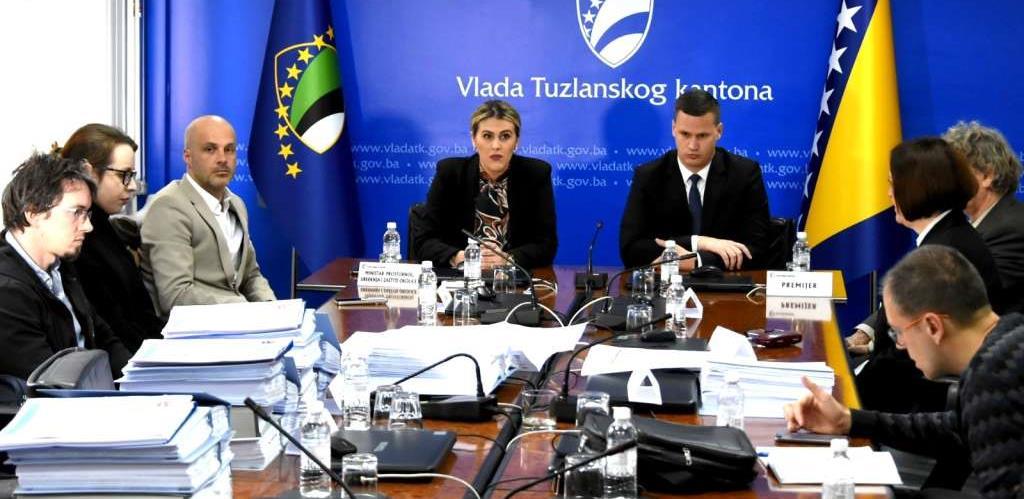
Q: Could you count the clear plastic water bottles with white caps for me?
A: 11